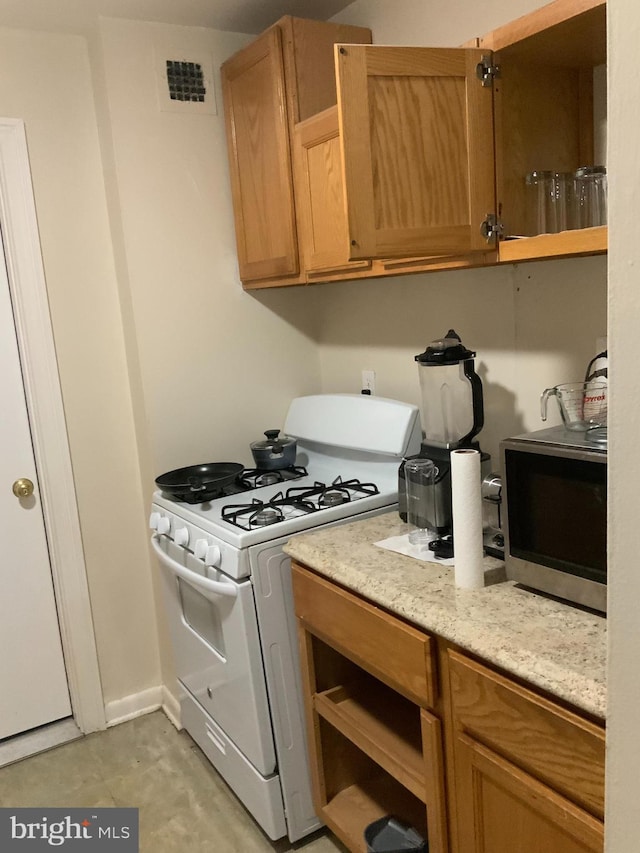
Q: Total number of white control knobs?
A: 5